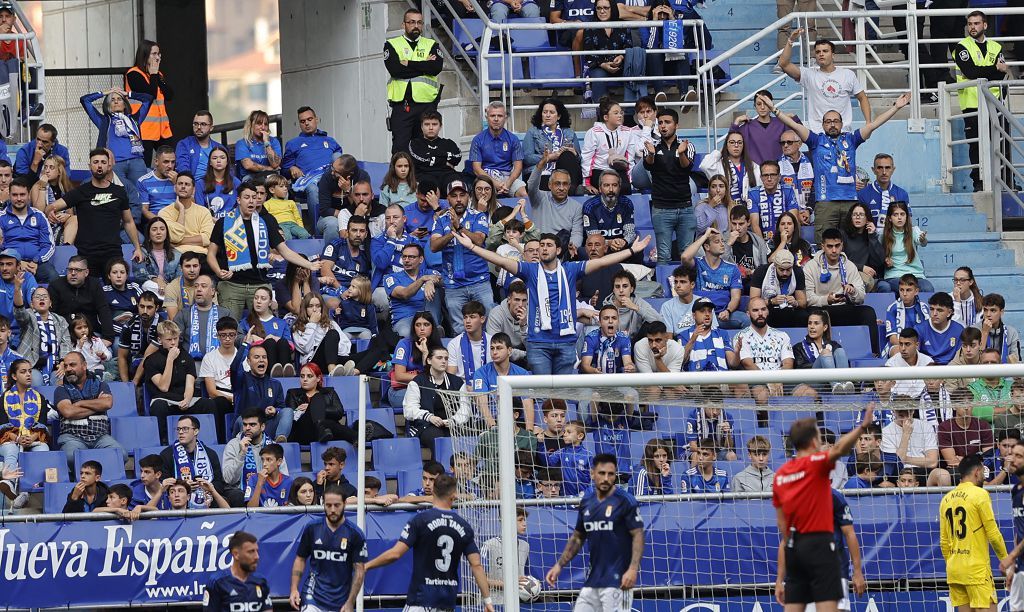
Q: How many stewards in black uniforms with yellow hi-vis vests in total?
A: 2